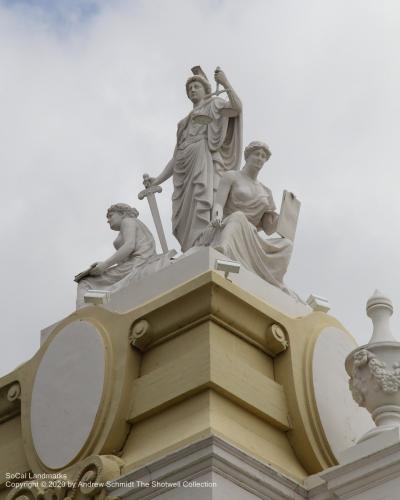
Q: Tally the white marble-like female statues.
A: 3